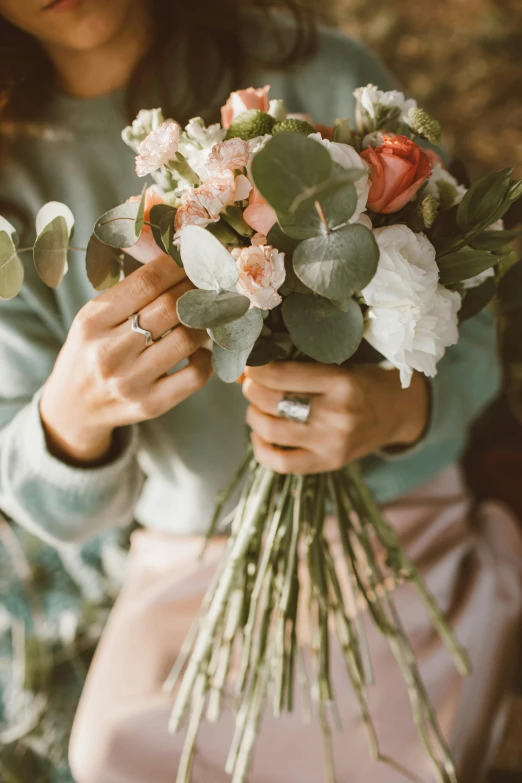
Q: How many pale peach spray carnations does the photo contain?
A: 5